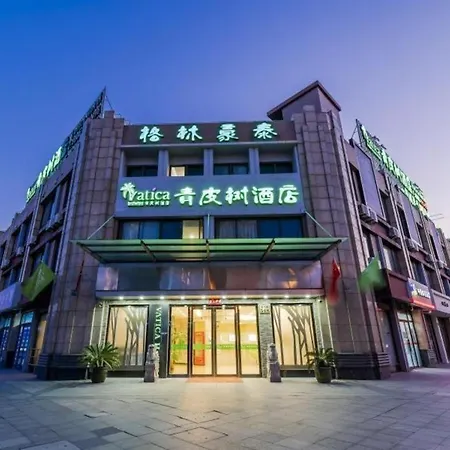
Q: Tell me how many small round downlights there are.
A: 10